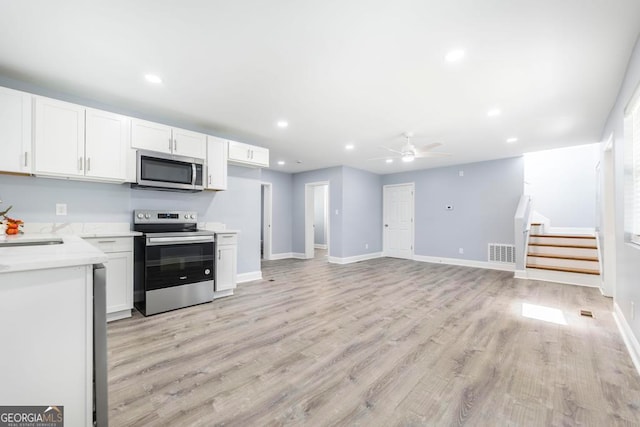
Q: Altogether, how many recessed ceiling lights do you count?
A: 8